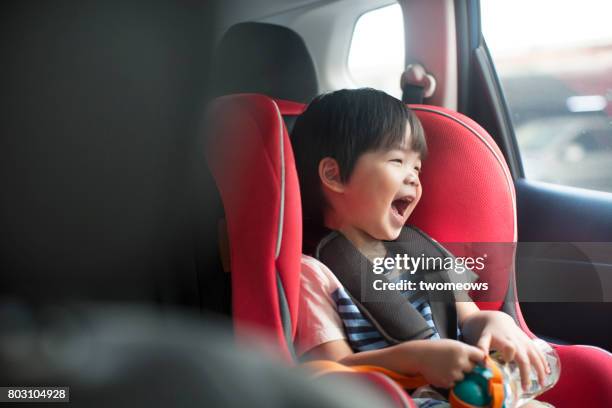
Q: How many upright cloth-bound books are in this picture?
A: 0